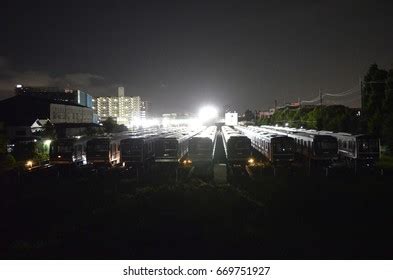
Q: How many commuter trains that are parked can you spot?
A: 9